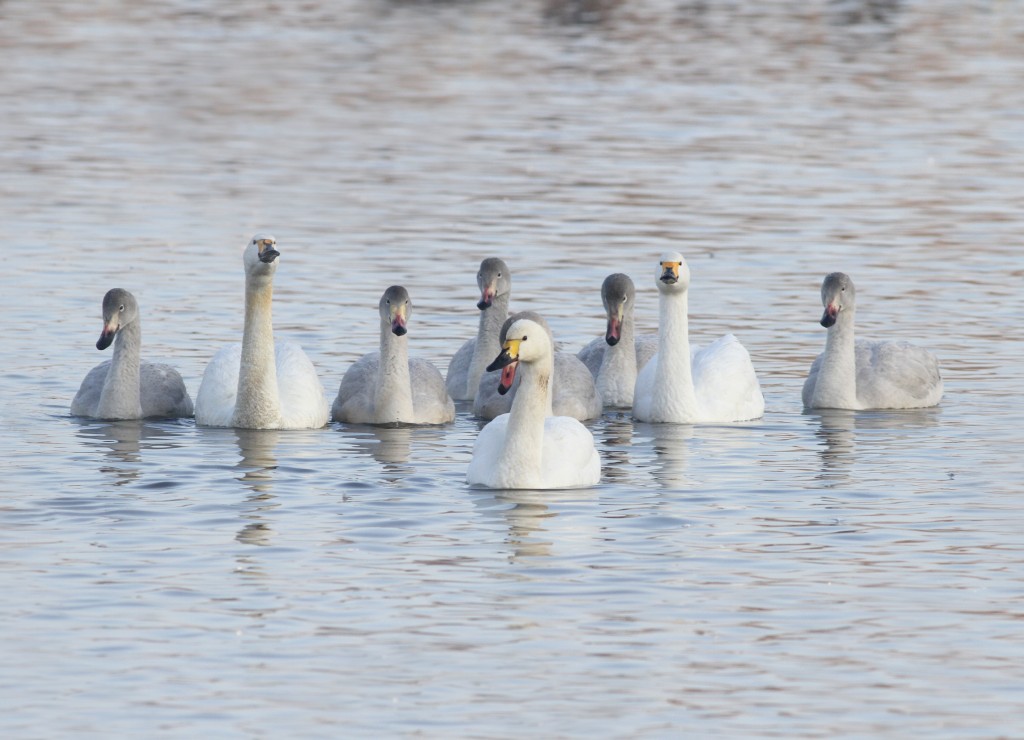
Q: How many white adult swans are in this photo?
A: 3